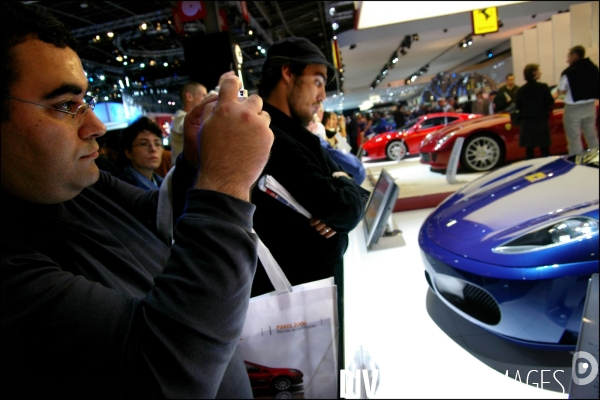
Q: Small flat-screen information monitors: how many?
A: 1